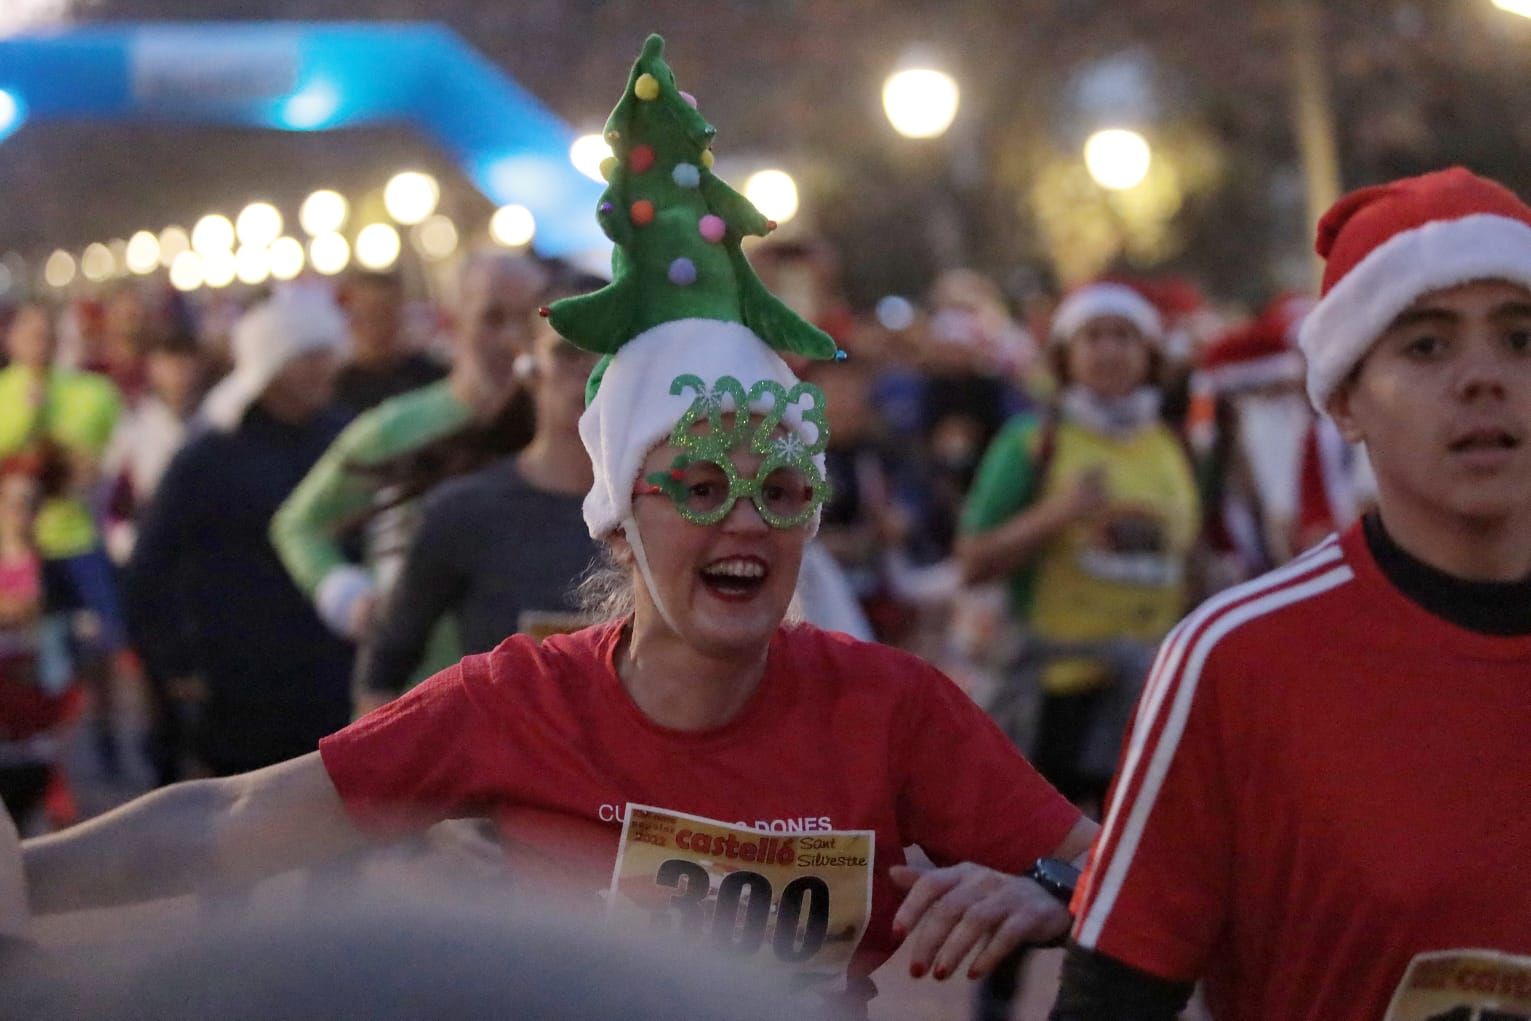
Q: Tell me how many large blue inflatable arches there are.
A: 1